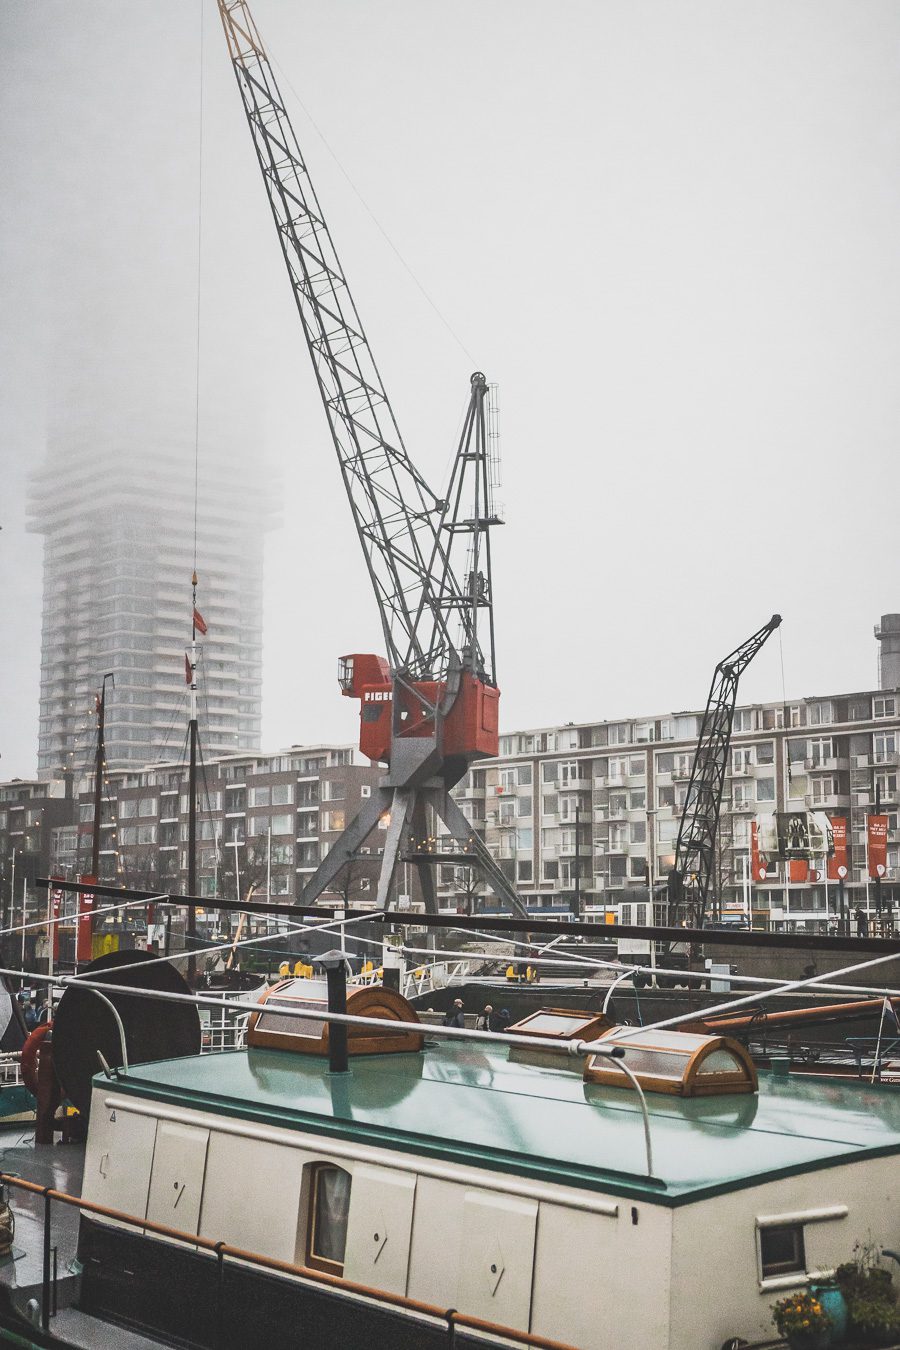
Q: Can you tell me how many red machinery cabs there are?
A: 1